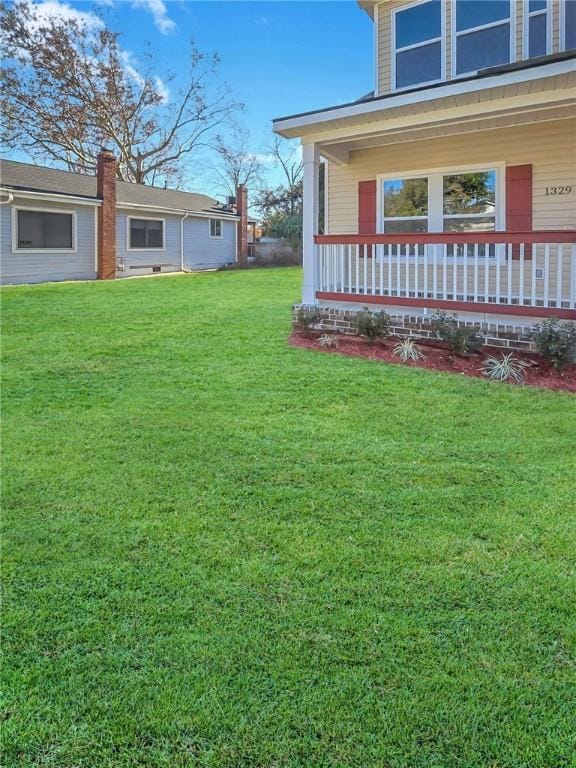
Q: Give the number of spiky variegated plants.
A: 3